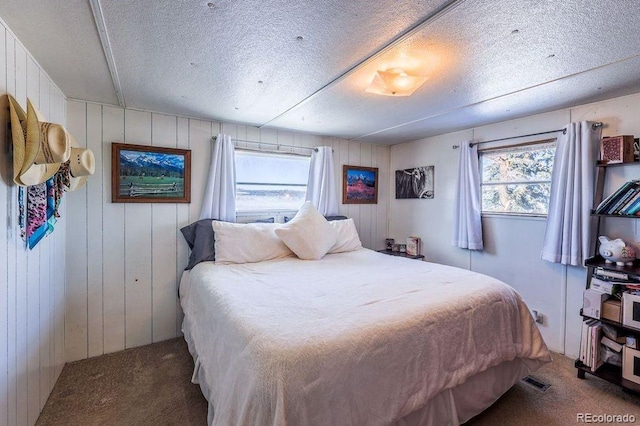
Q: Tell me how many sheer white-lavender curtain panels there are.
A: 4